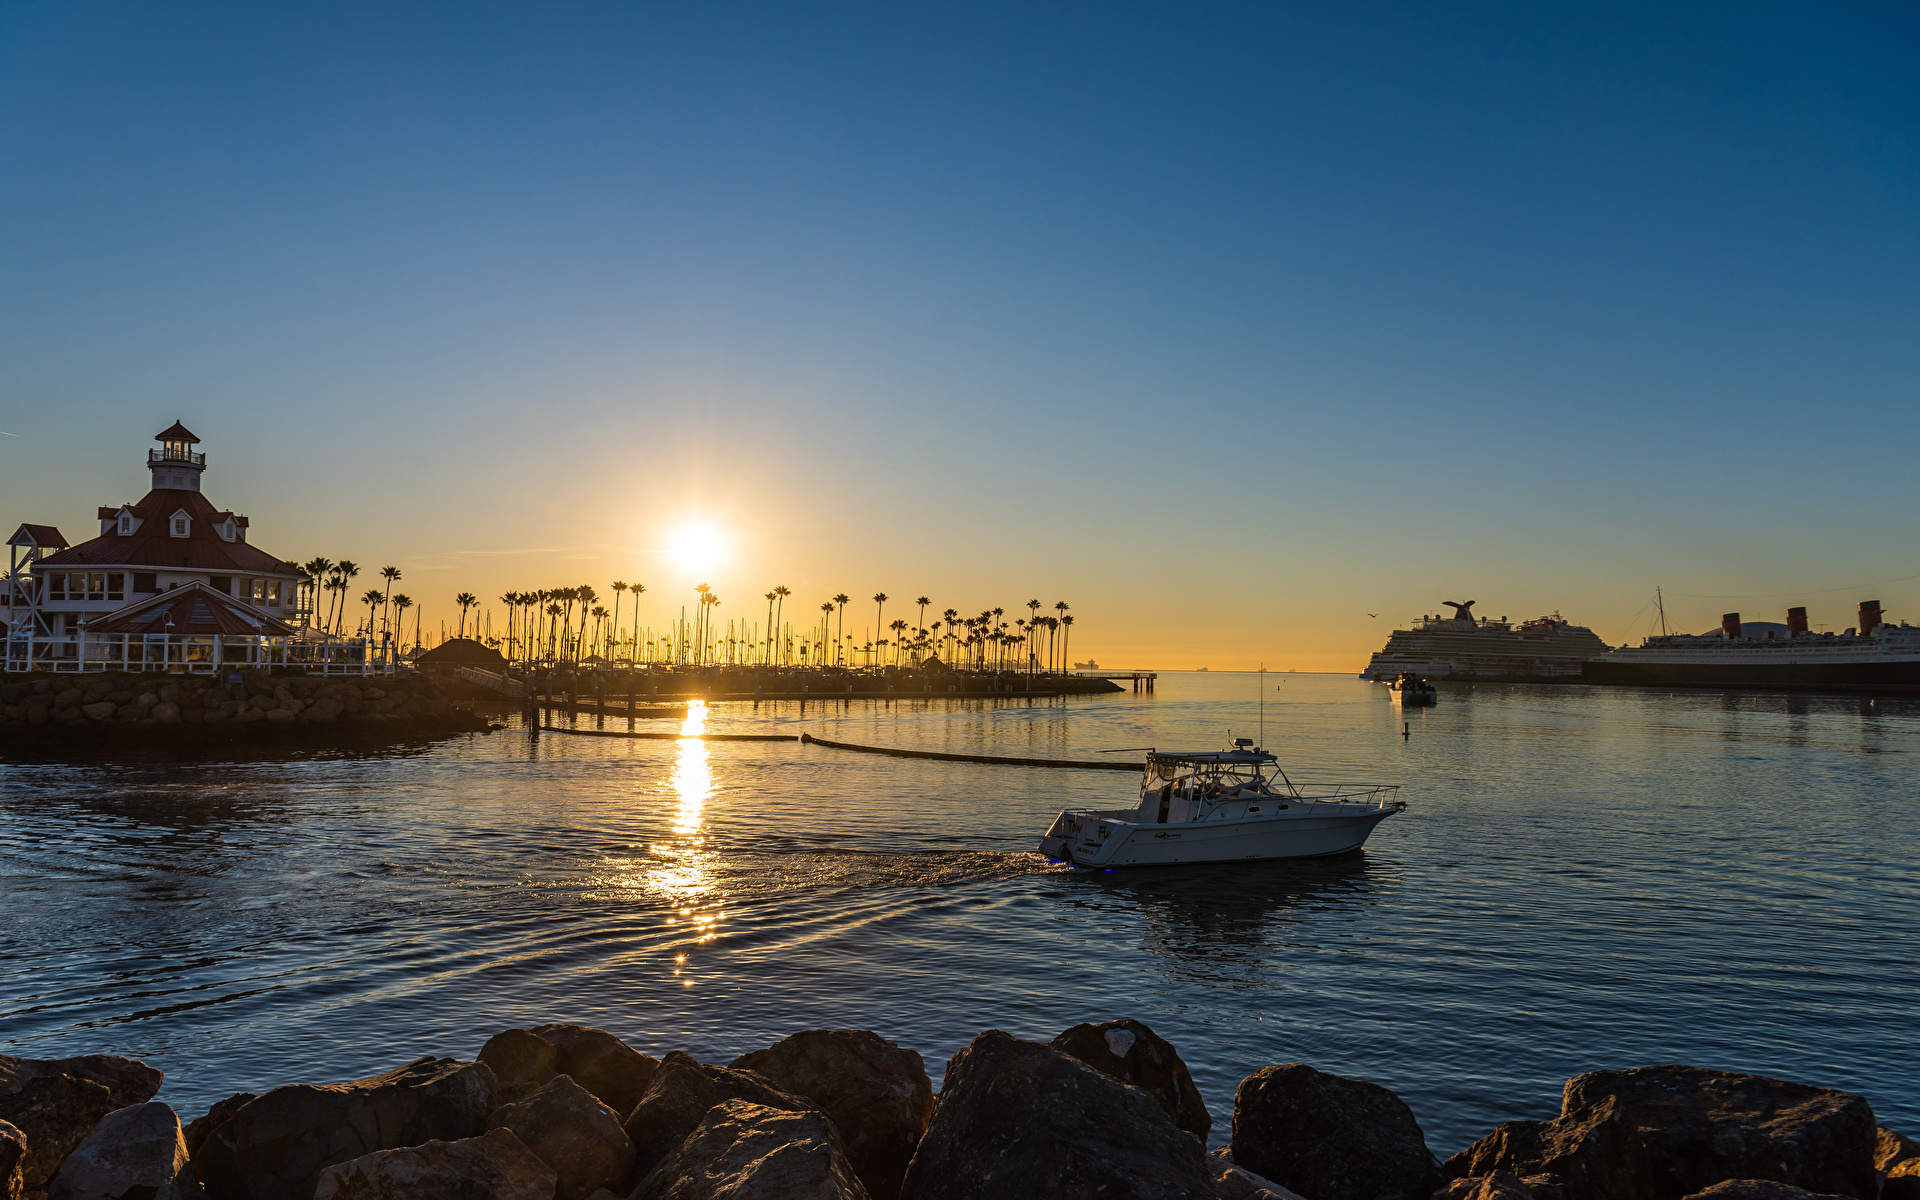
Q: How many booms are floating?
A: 2